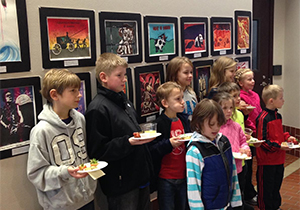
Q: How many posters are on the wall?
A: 13